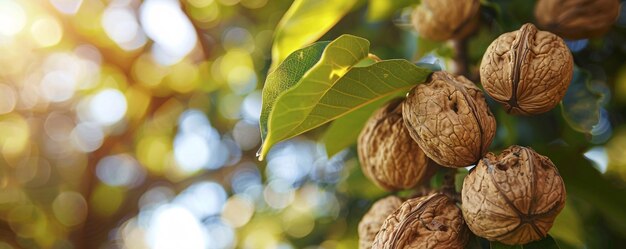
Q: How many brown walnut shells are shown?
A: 8